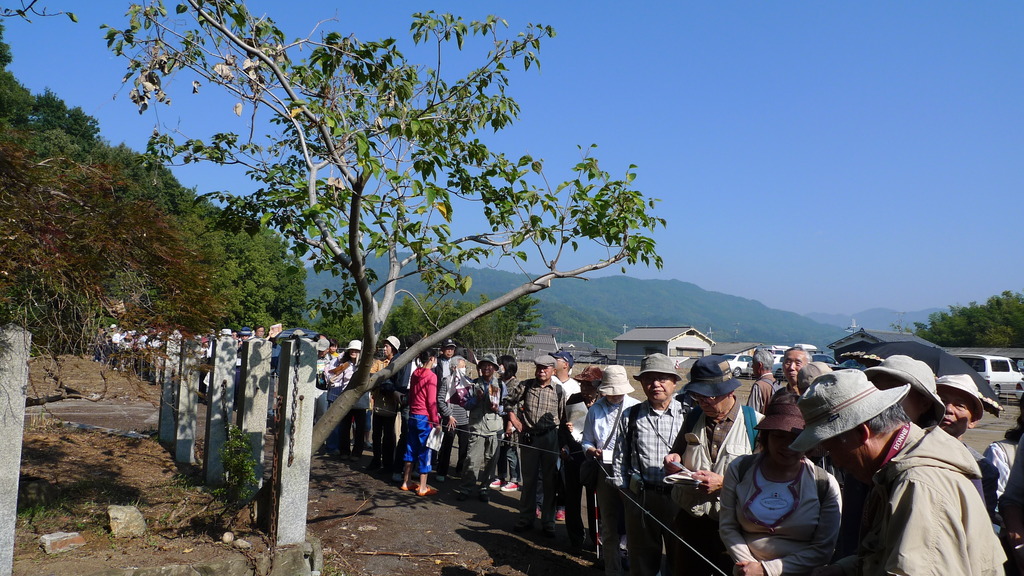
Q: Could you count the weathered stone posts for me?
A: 6